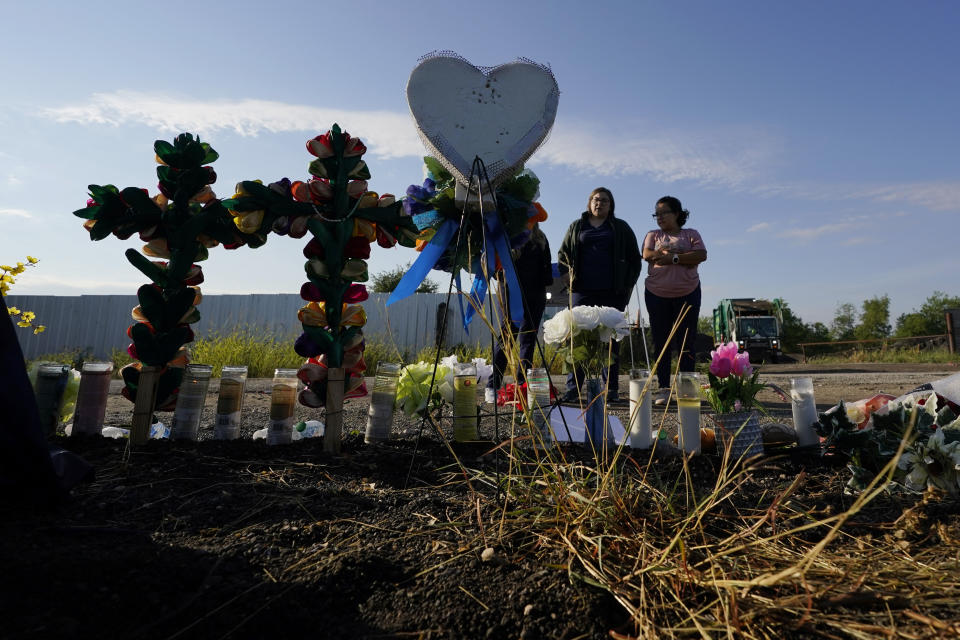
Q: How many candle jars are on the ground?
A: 11